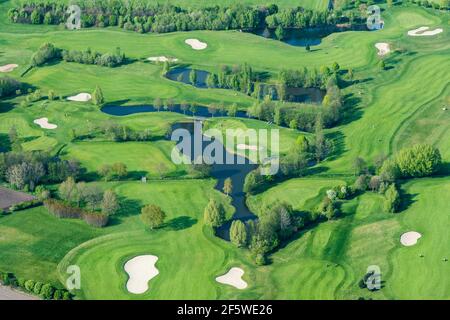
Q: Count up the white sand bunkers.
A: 11